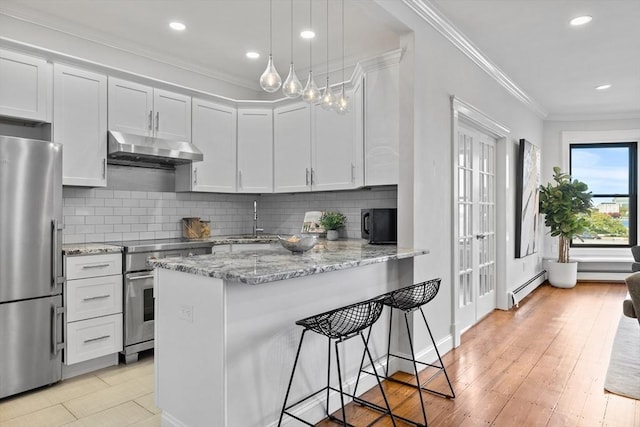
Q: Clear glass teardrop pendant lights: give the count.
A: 5